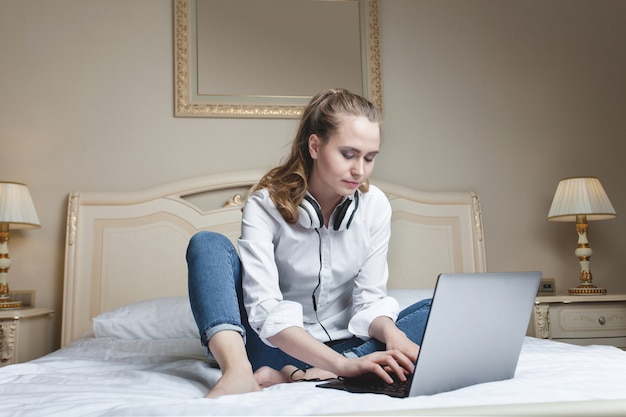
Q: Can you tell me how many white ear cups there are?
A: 2